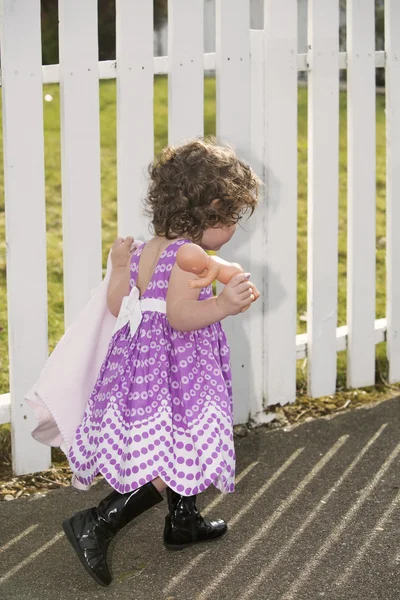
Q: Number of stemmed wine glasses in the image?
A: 0